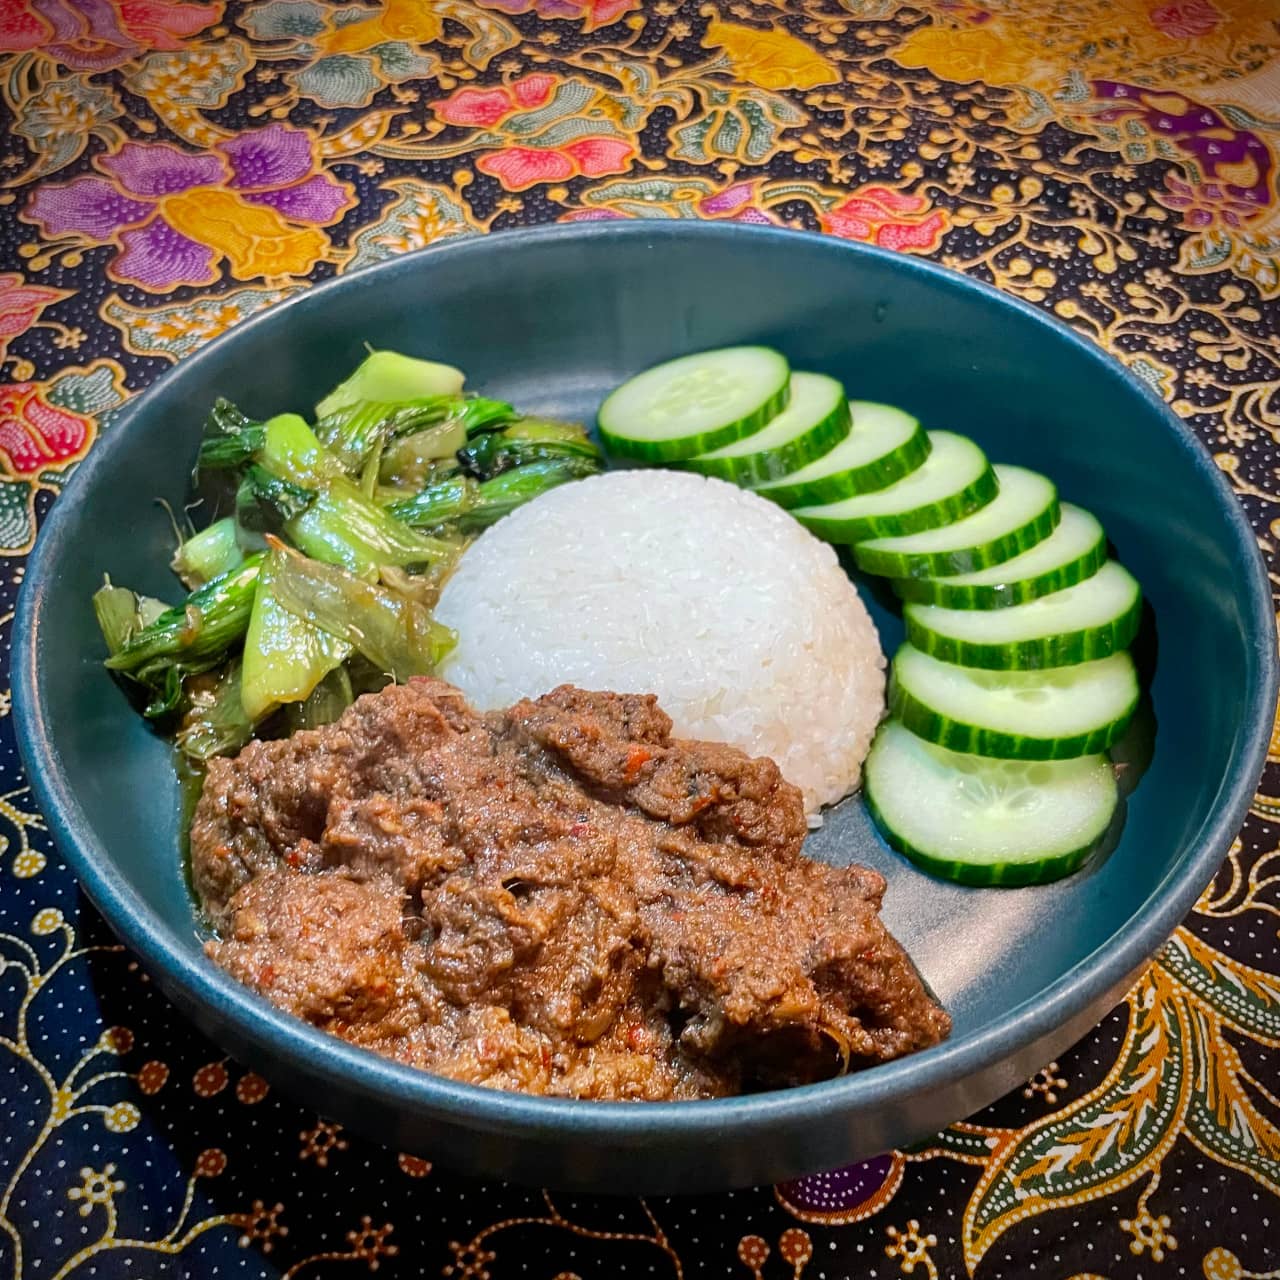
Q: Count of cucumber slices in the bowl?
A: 9